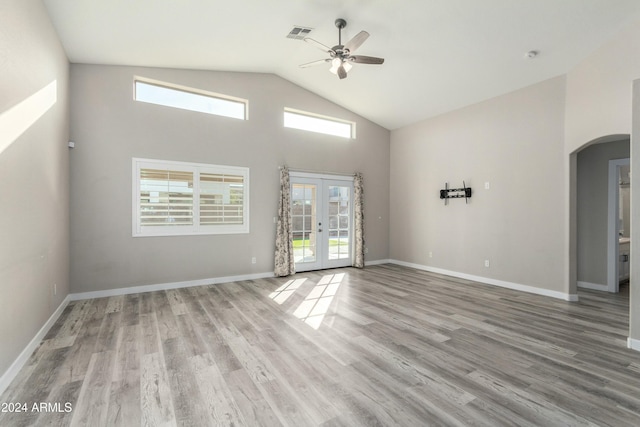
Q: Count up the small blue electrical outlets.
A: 0